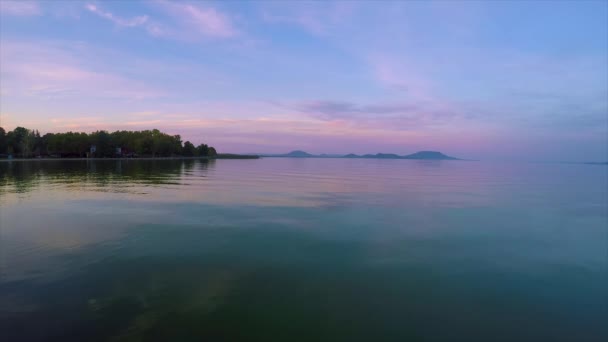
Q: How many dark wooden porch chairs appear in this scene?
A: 0